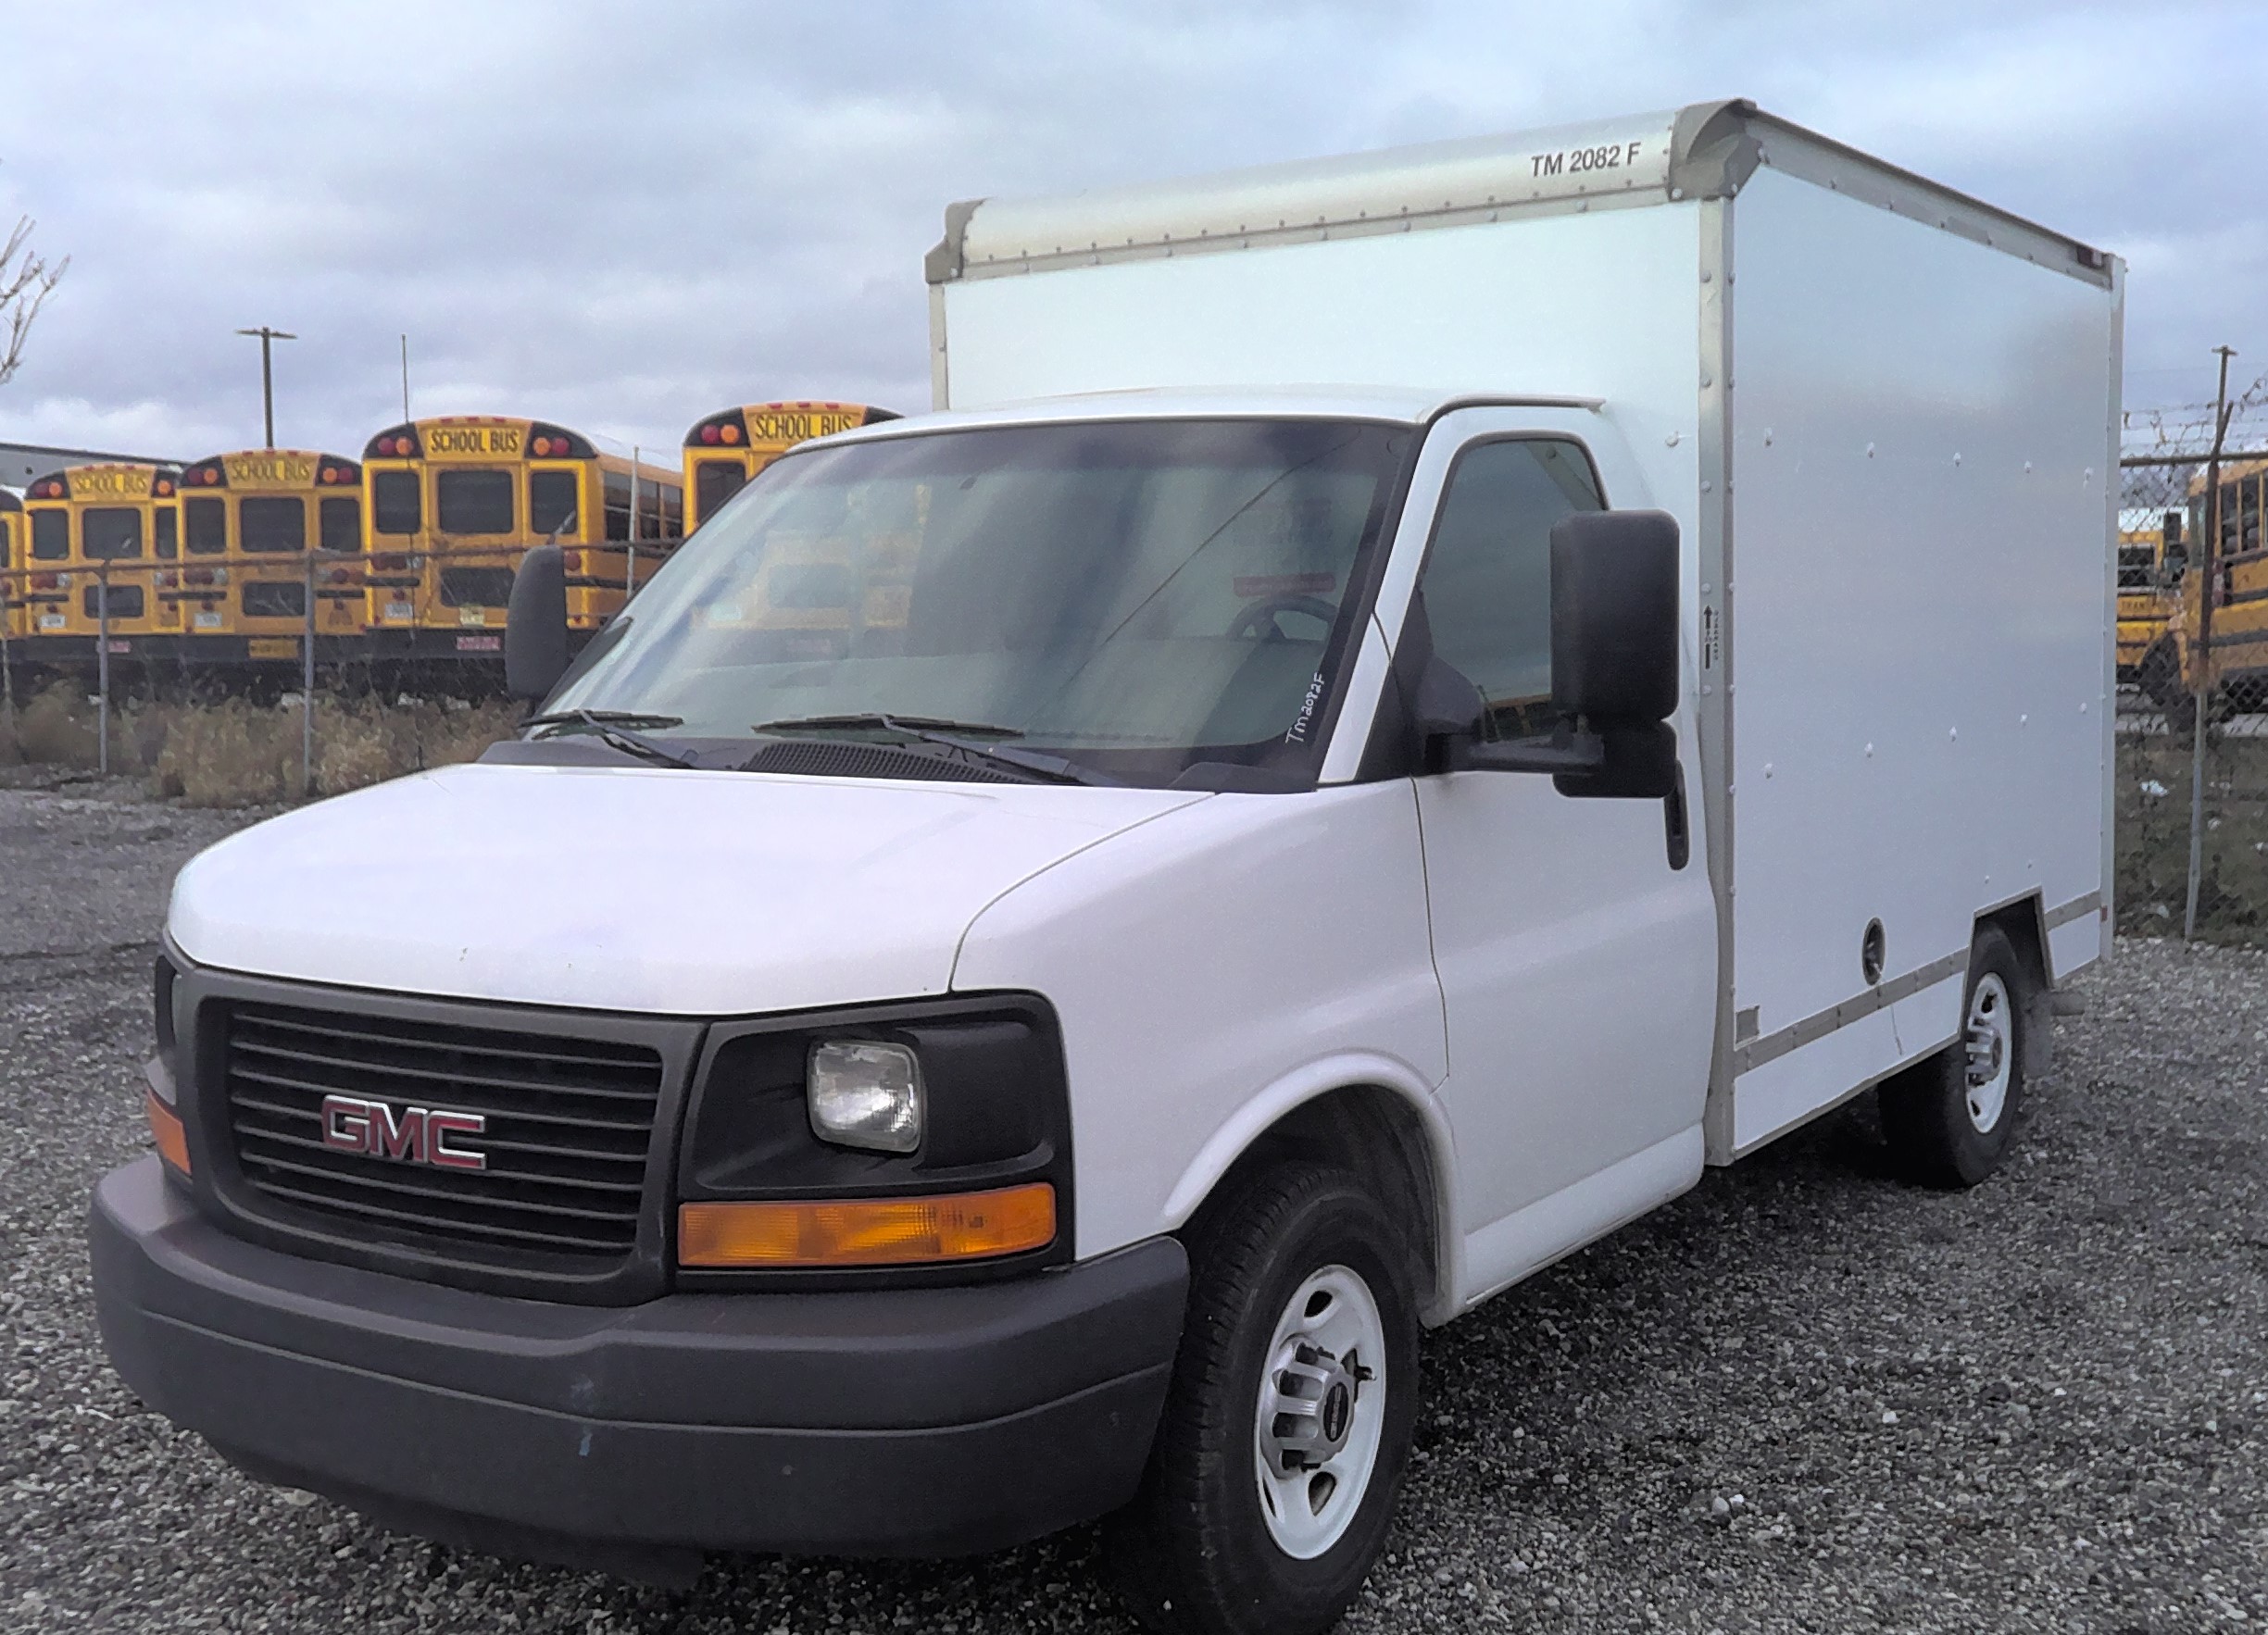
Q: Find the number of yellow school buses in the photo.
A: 7